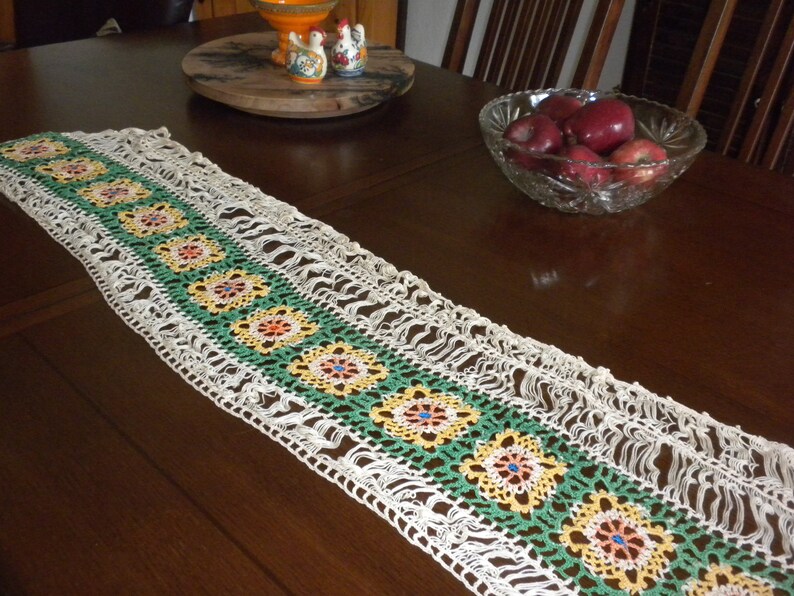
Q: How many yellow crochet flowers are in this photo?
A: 12